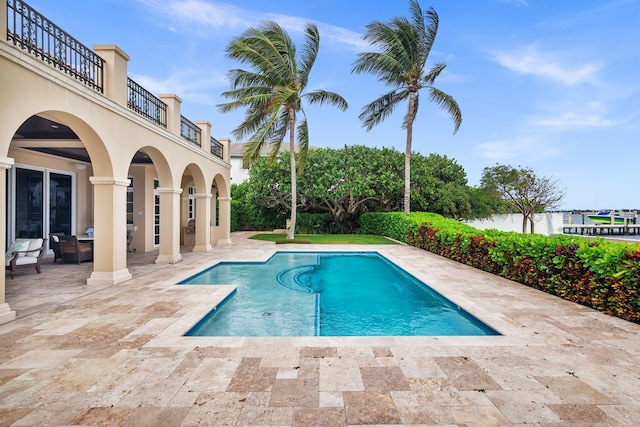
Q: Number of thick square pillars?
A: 5